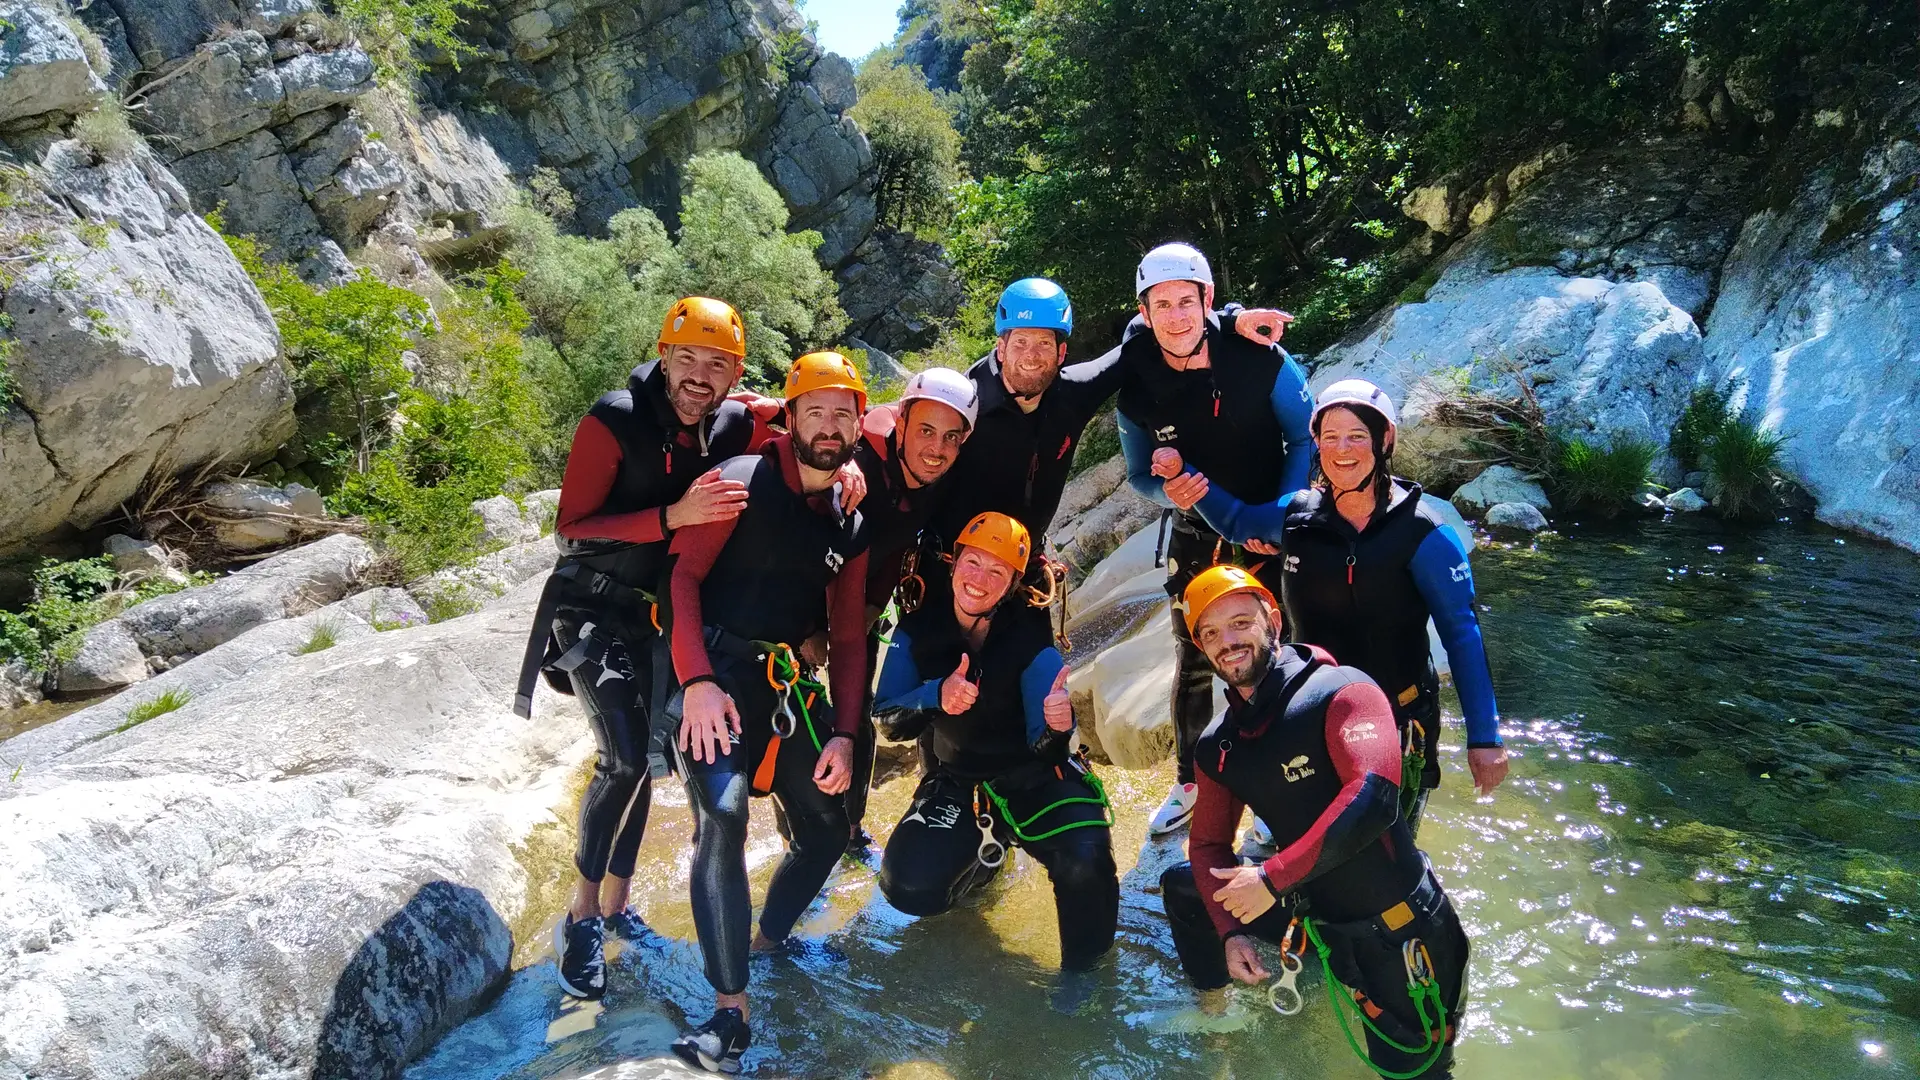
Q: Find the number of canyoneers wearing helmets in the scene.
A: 8